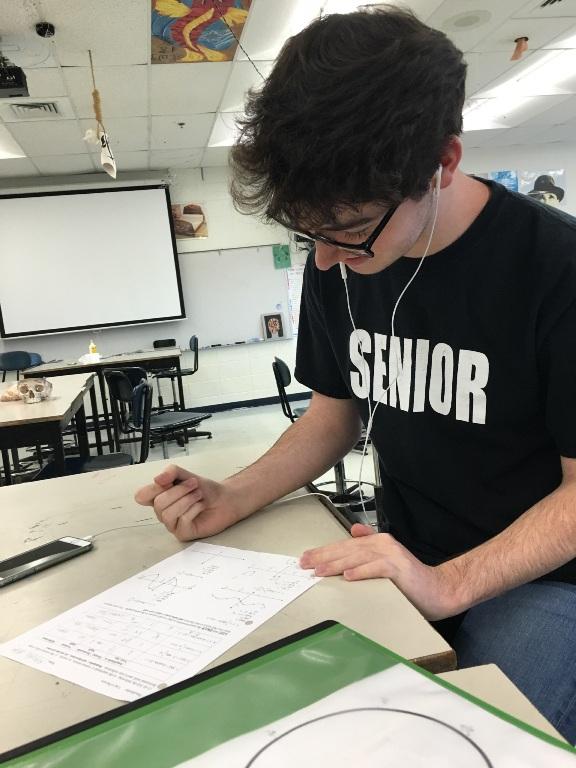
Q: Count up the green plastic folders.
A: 1